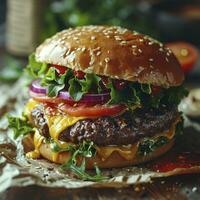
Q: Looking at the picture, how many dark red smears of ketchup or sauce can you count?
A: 1